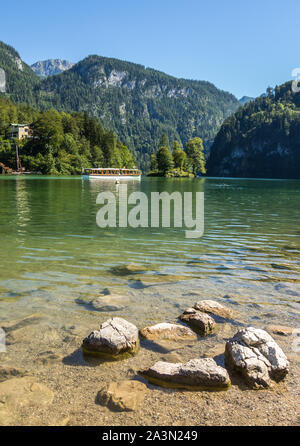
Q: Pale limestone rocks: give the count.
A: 6